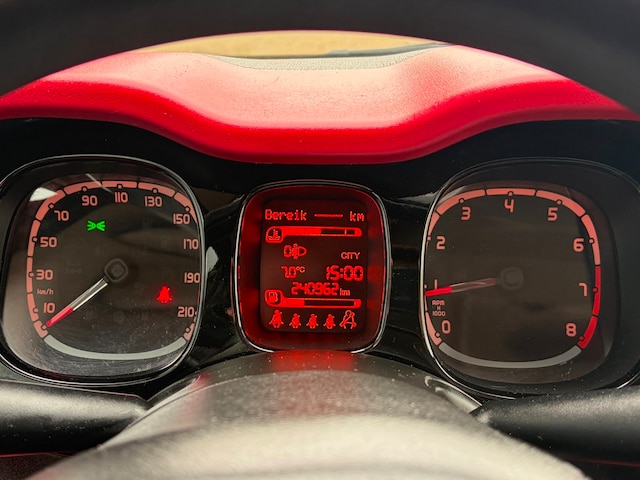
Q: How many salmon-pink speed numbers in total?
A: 11